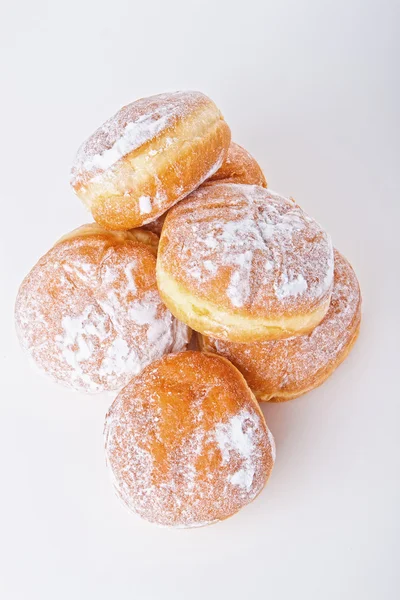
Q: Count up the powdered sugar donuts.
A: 6